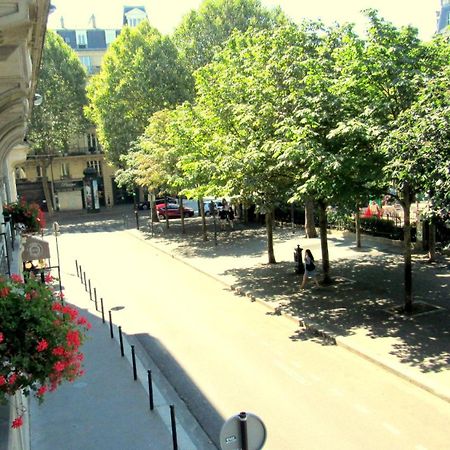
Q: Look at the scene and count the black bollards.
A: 11